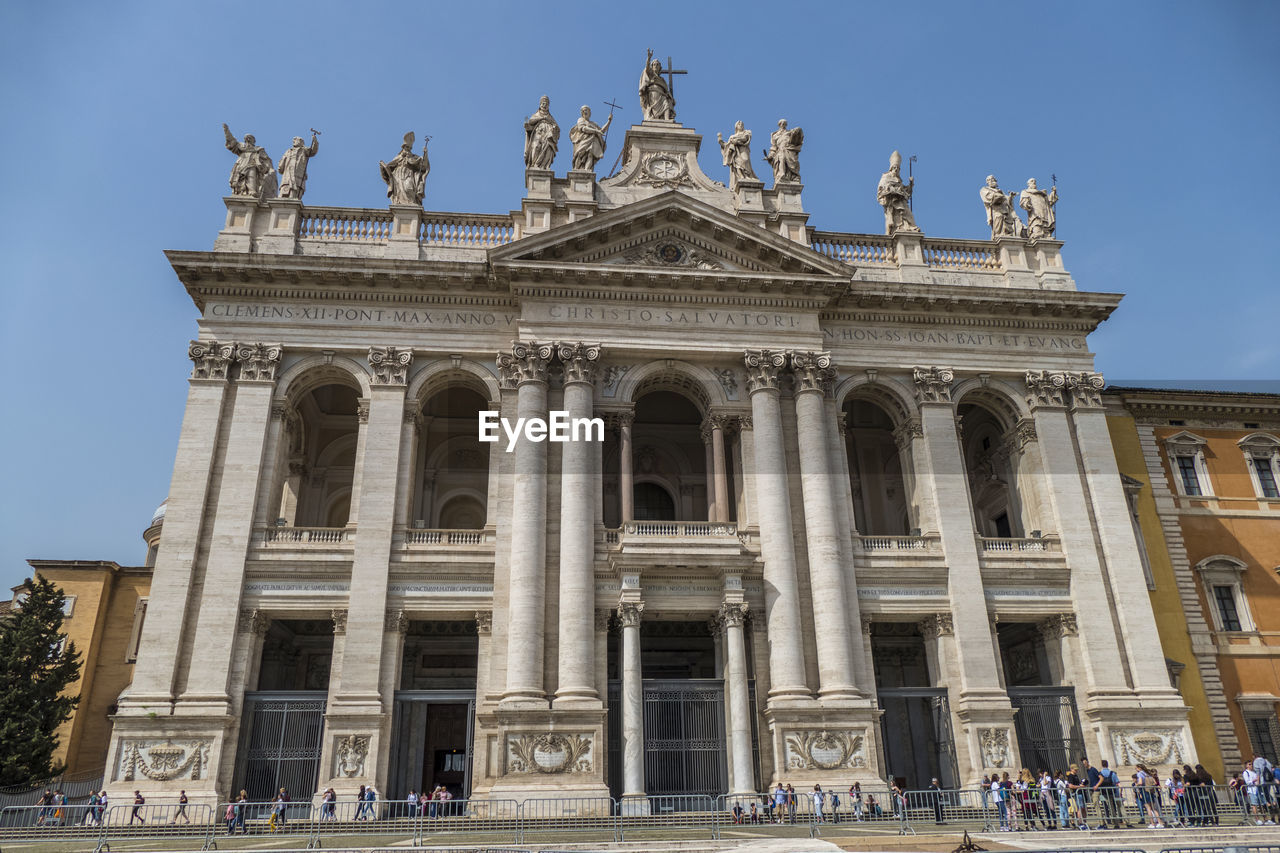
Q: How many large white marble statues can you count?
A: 11